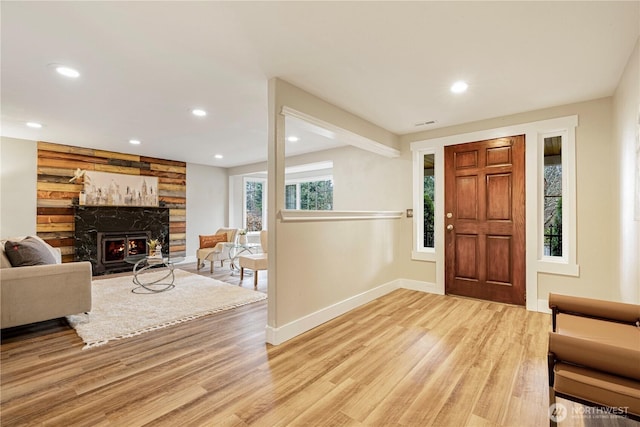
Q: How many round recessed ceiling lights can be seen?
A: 7